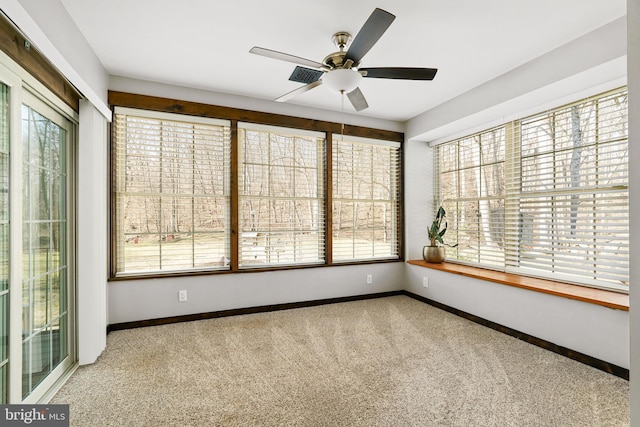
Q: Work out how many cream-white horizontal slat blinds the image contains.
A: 5